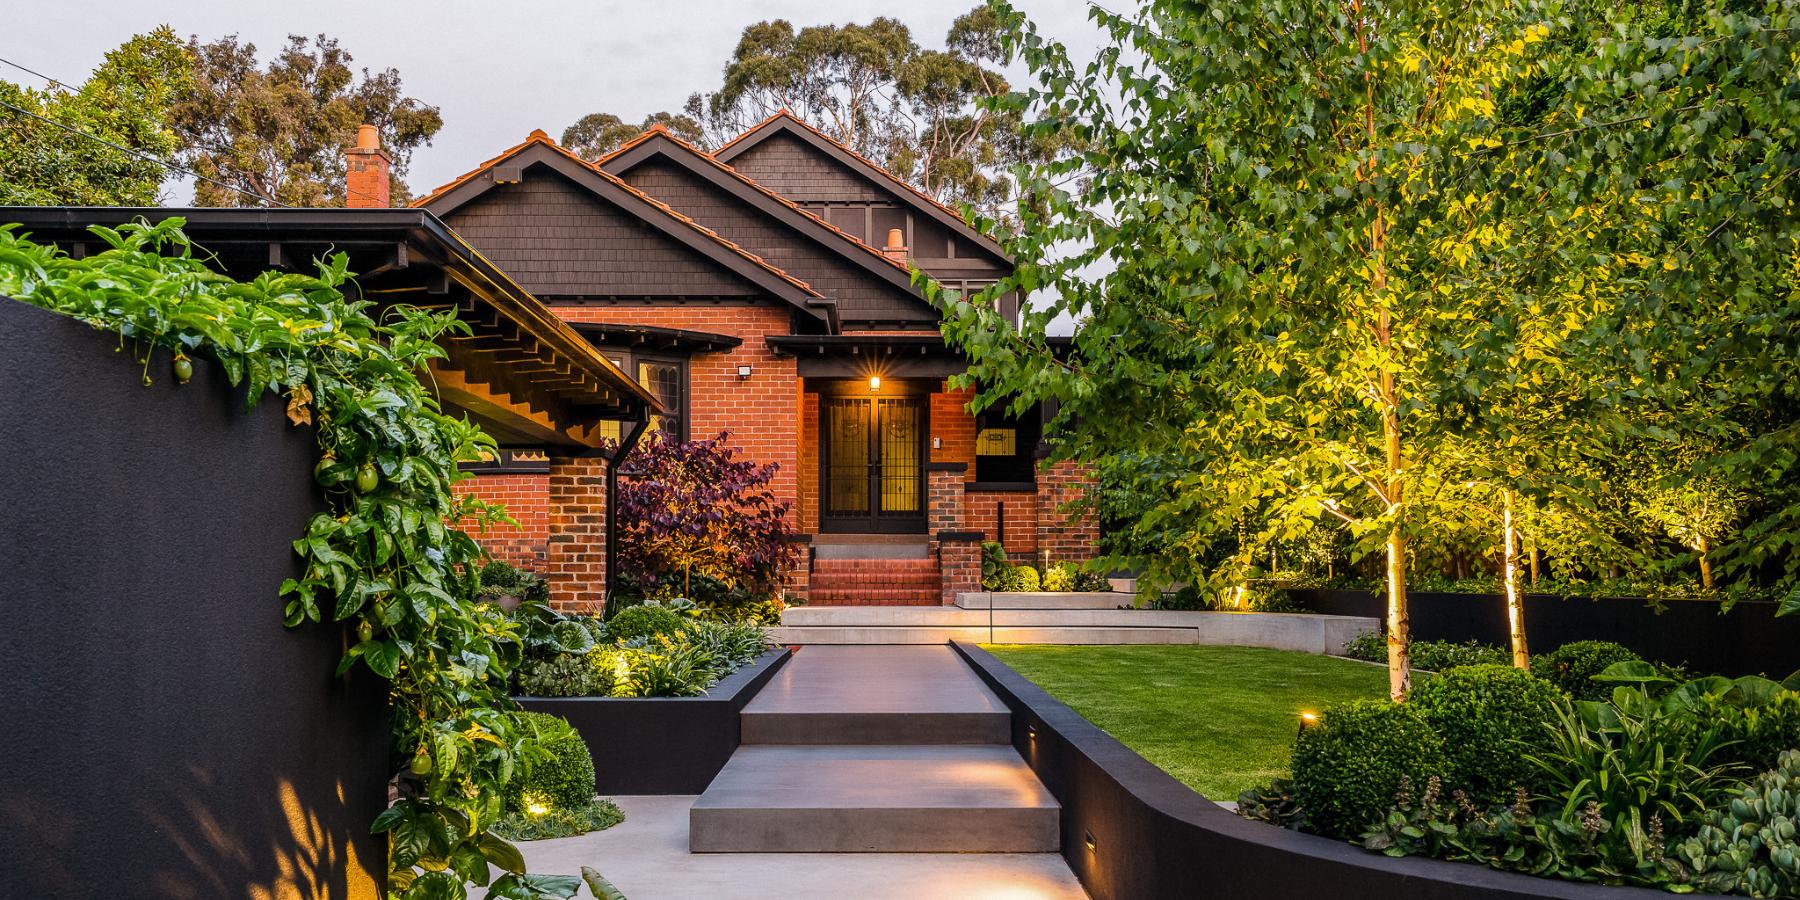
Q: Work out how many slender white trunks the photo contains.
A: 2